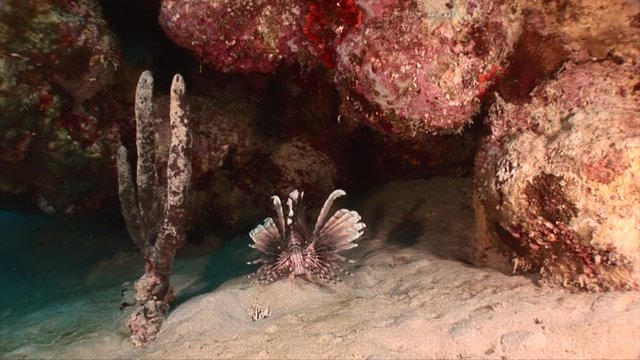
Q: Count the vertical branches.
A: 3